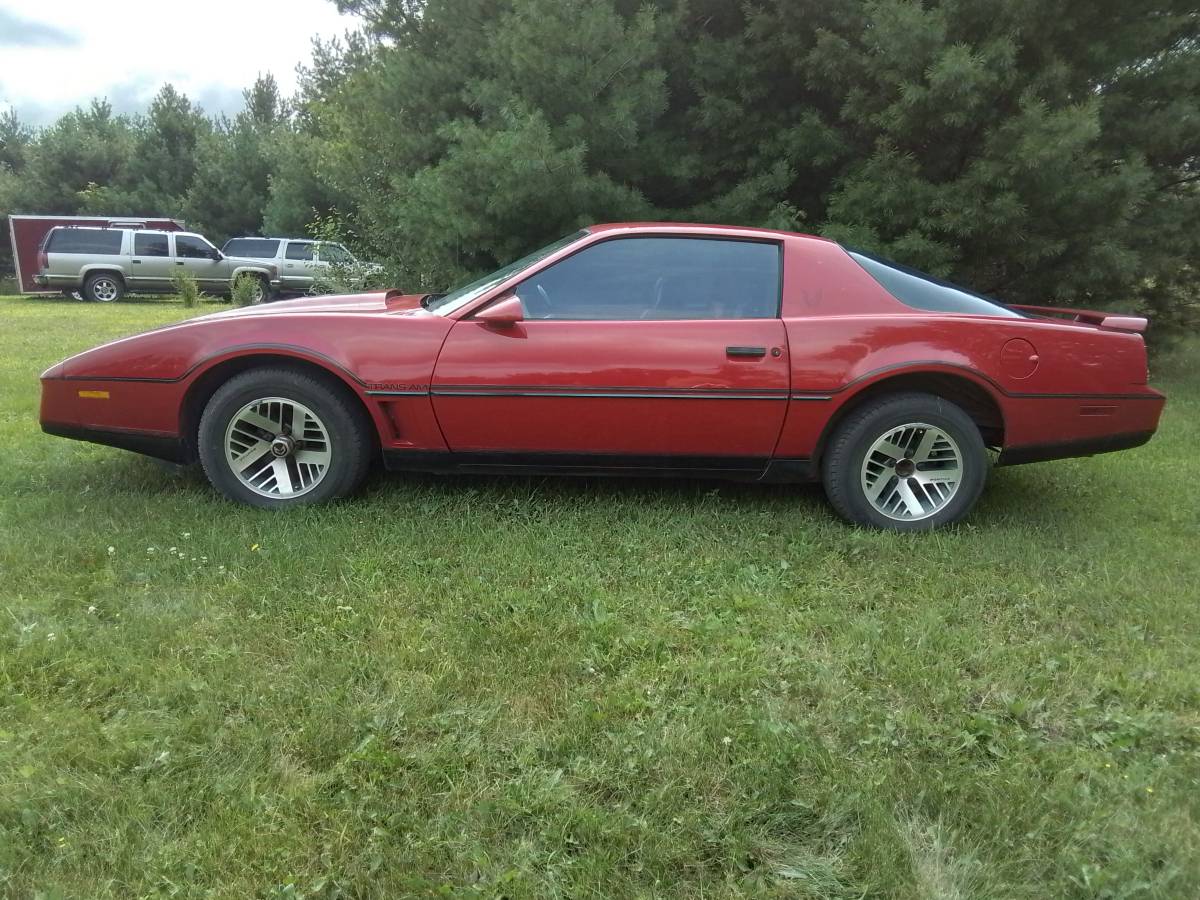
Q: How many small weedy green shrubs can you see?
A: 2